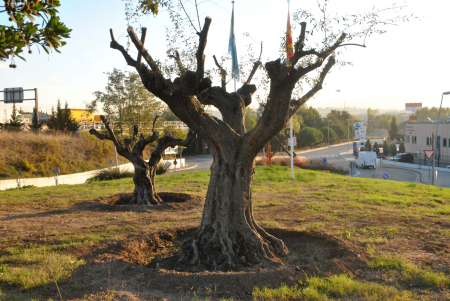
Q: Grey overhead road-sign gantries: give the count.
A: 1